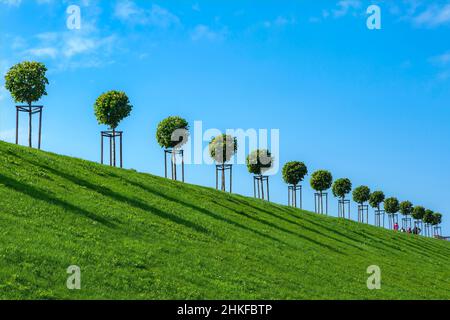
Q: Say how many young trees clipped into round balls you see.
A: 15